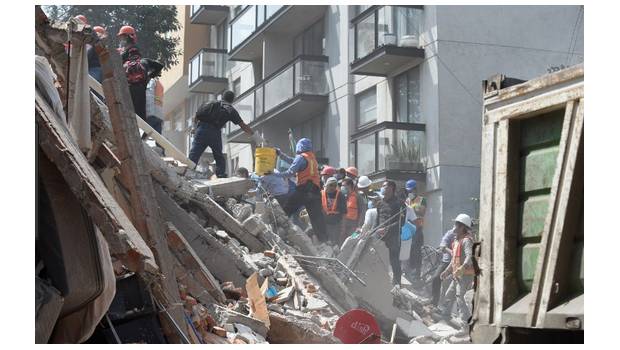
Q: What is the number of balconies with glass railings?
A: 6